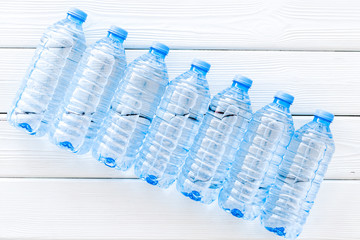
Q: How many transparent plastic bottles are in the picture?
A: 7